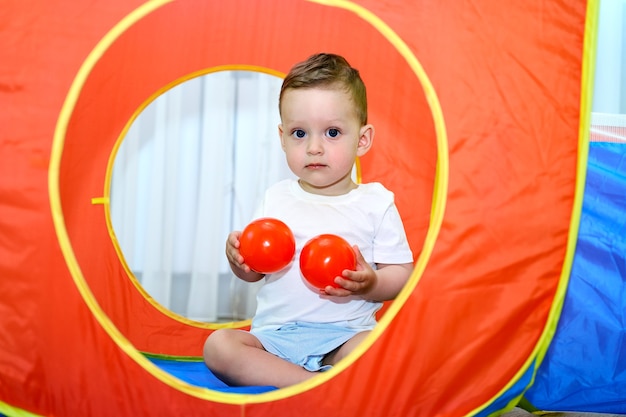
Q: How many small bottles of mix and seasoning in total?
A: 0